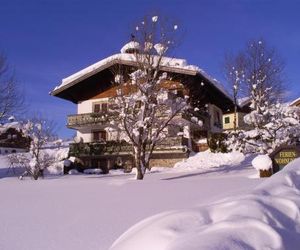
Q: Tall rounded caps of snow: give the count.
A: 2